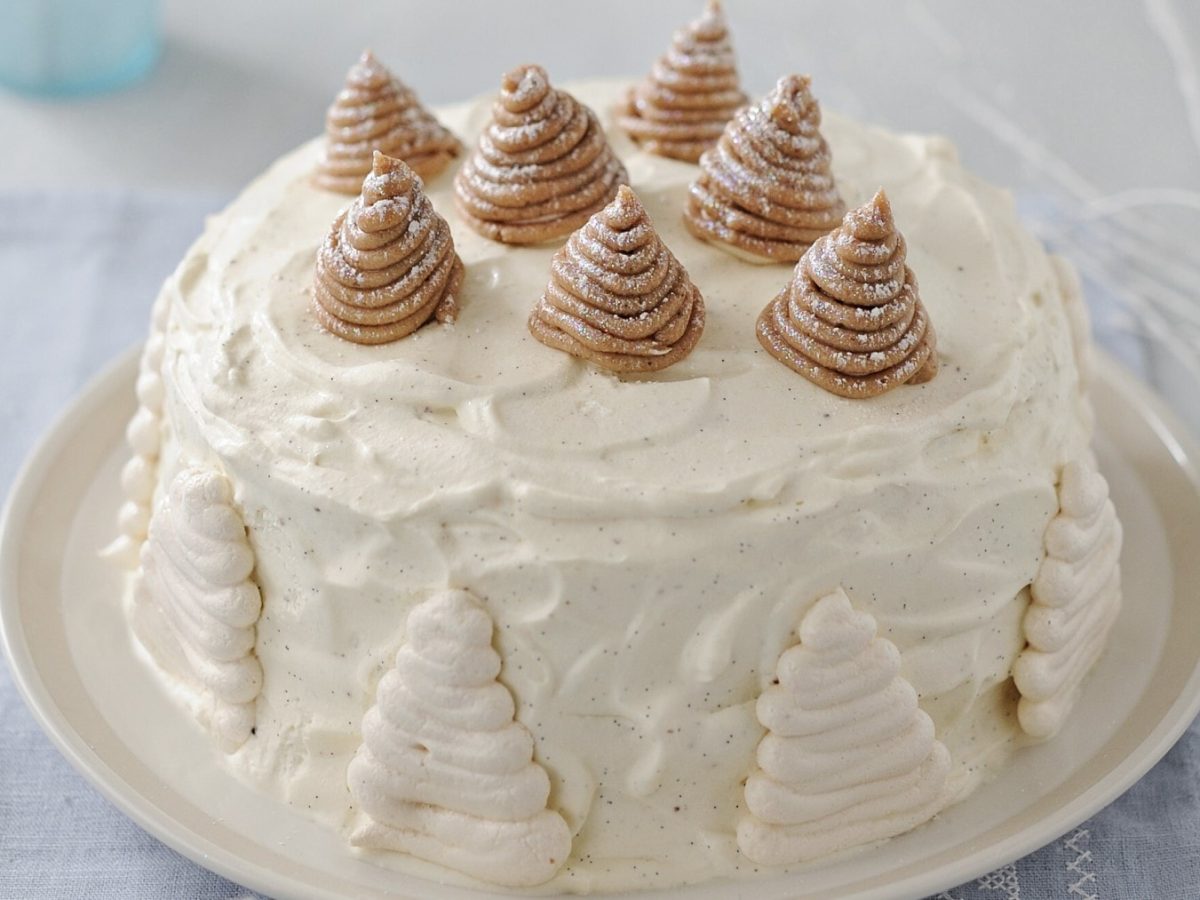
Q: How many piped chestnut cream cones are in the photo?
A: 7